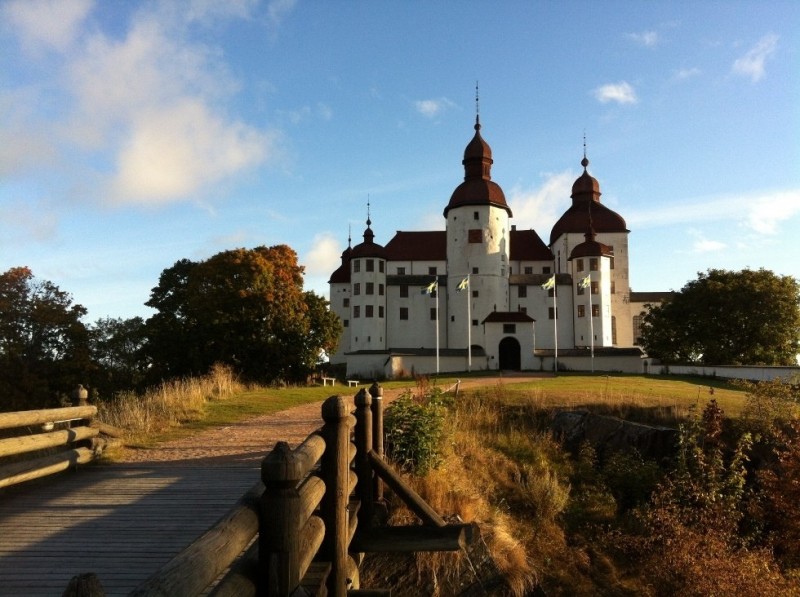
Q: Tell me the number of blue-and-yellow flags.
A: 4